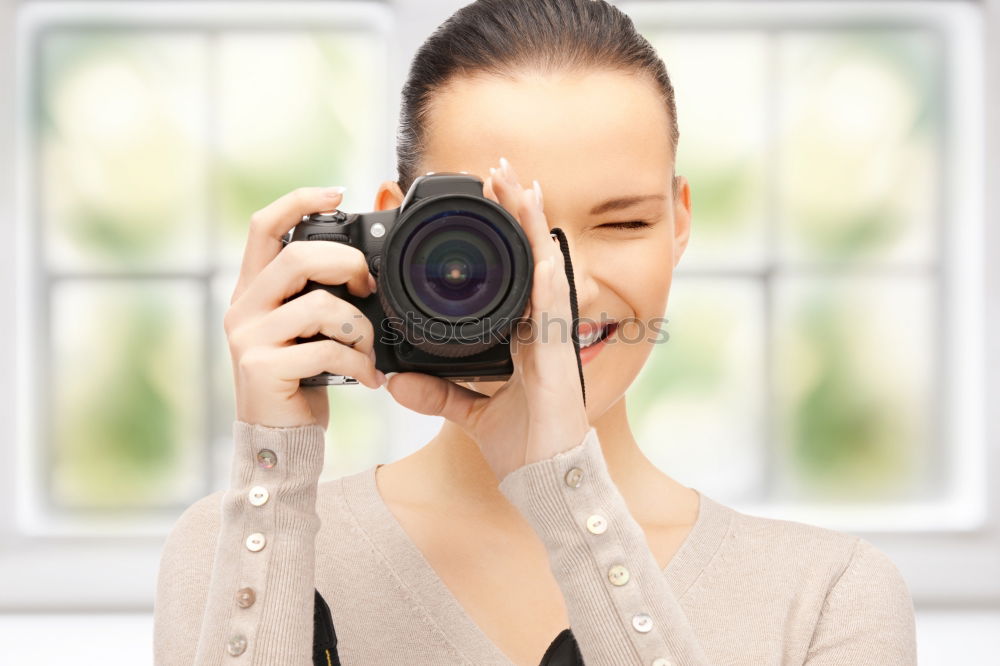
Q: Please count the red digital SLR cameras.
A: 0